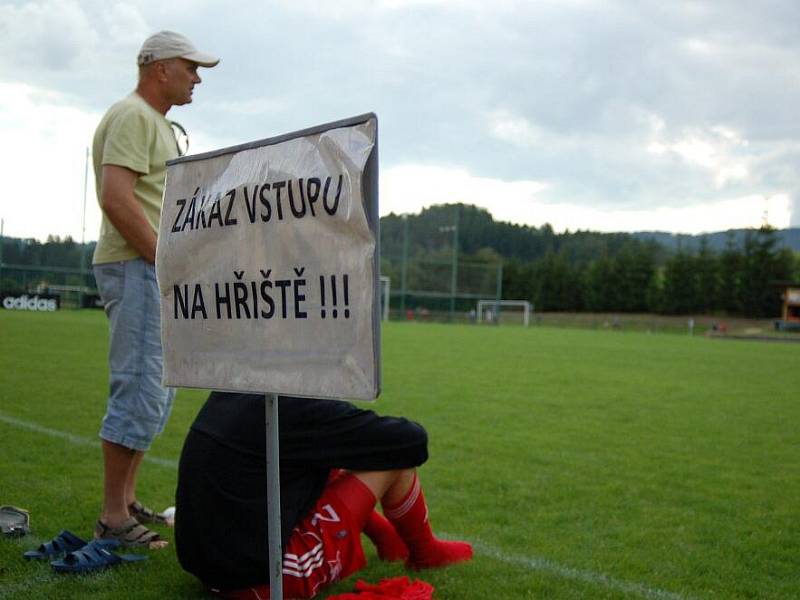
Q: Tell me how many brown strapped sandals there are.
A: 2